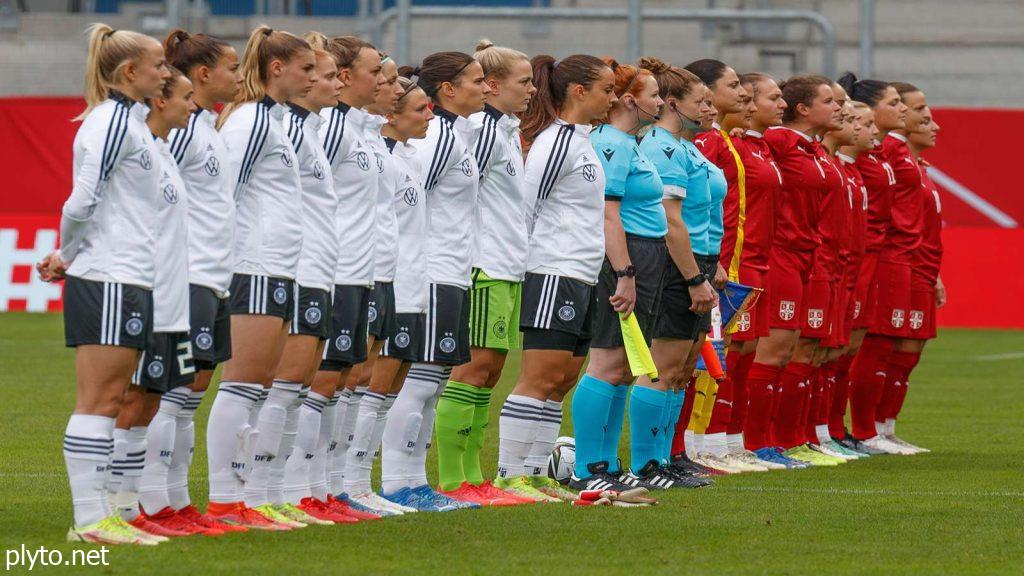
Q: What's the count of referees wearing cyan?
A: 3